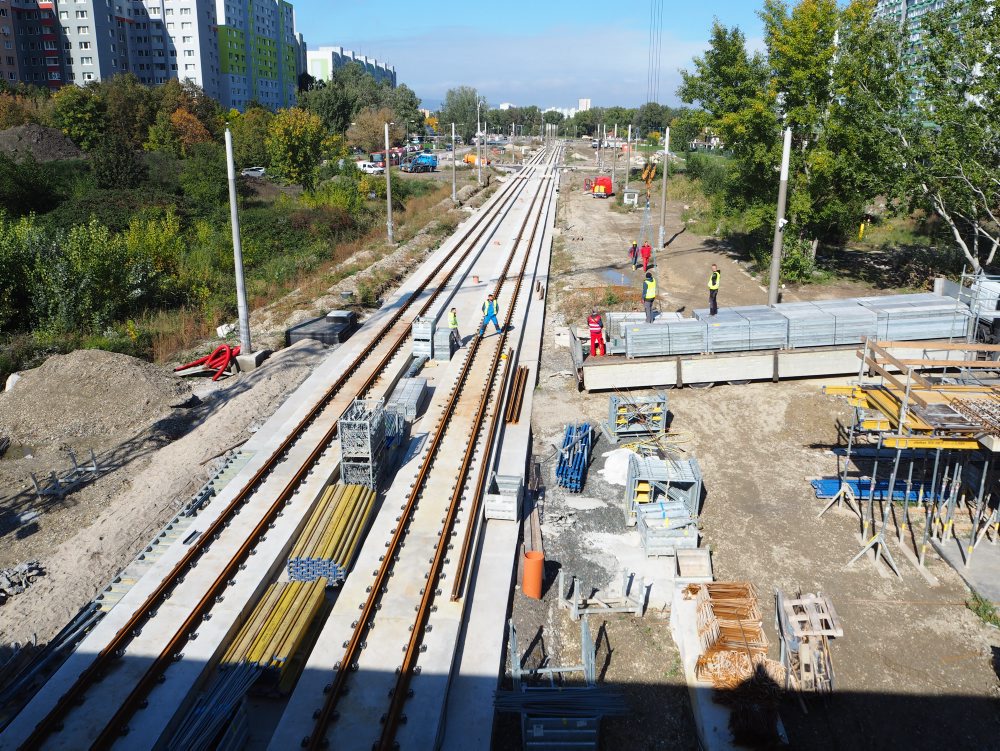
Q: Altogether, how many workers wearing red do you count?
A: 3